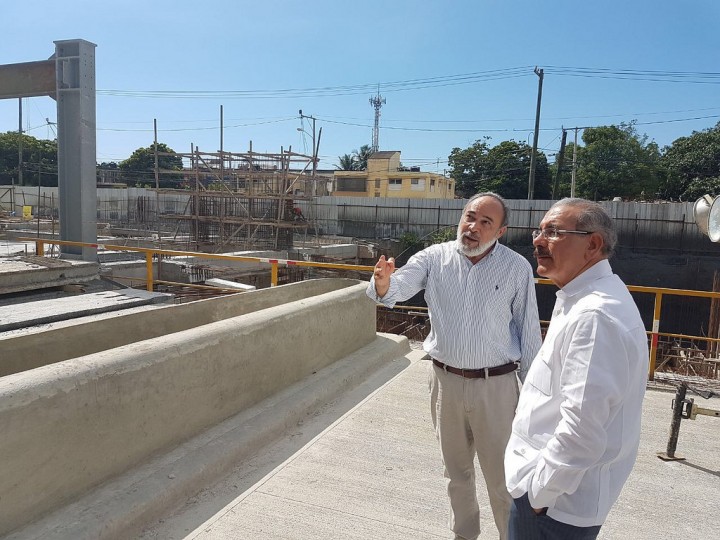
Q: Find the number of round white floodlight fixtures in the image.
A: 2